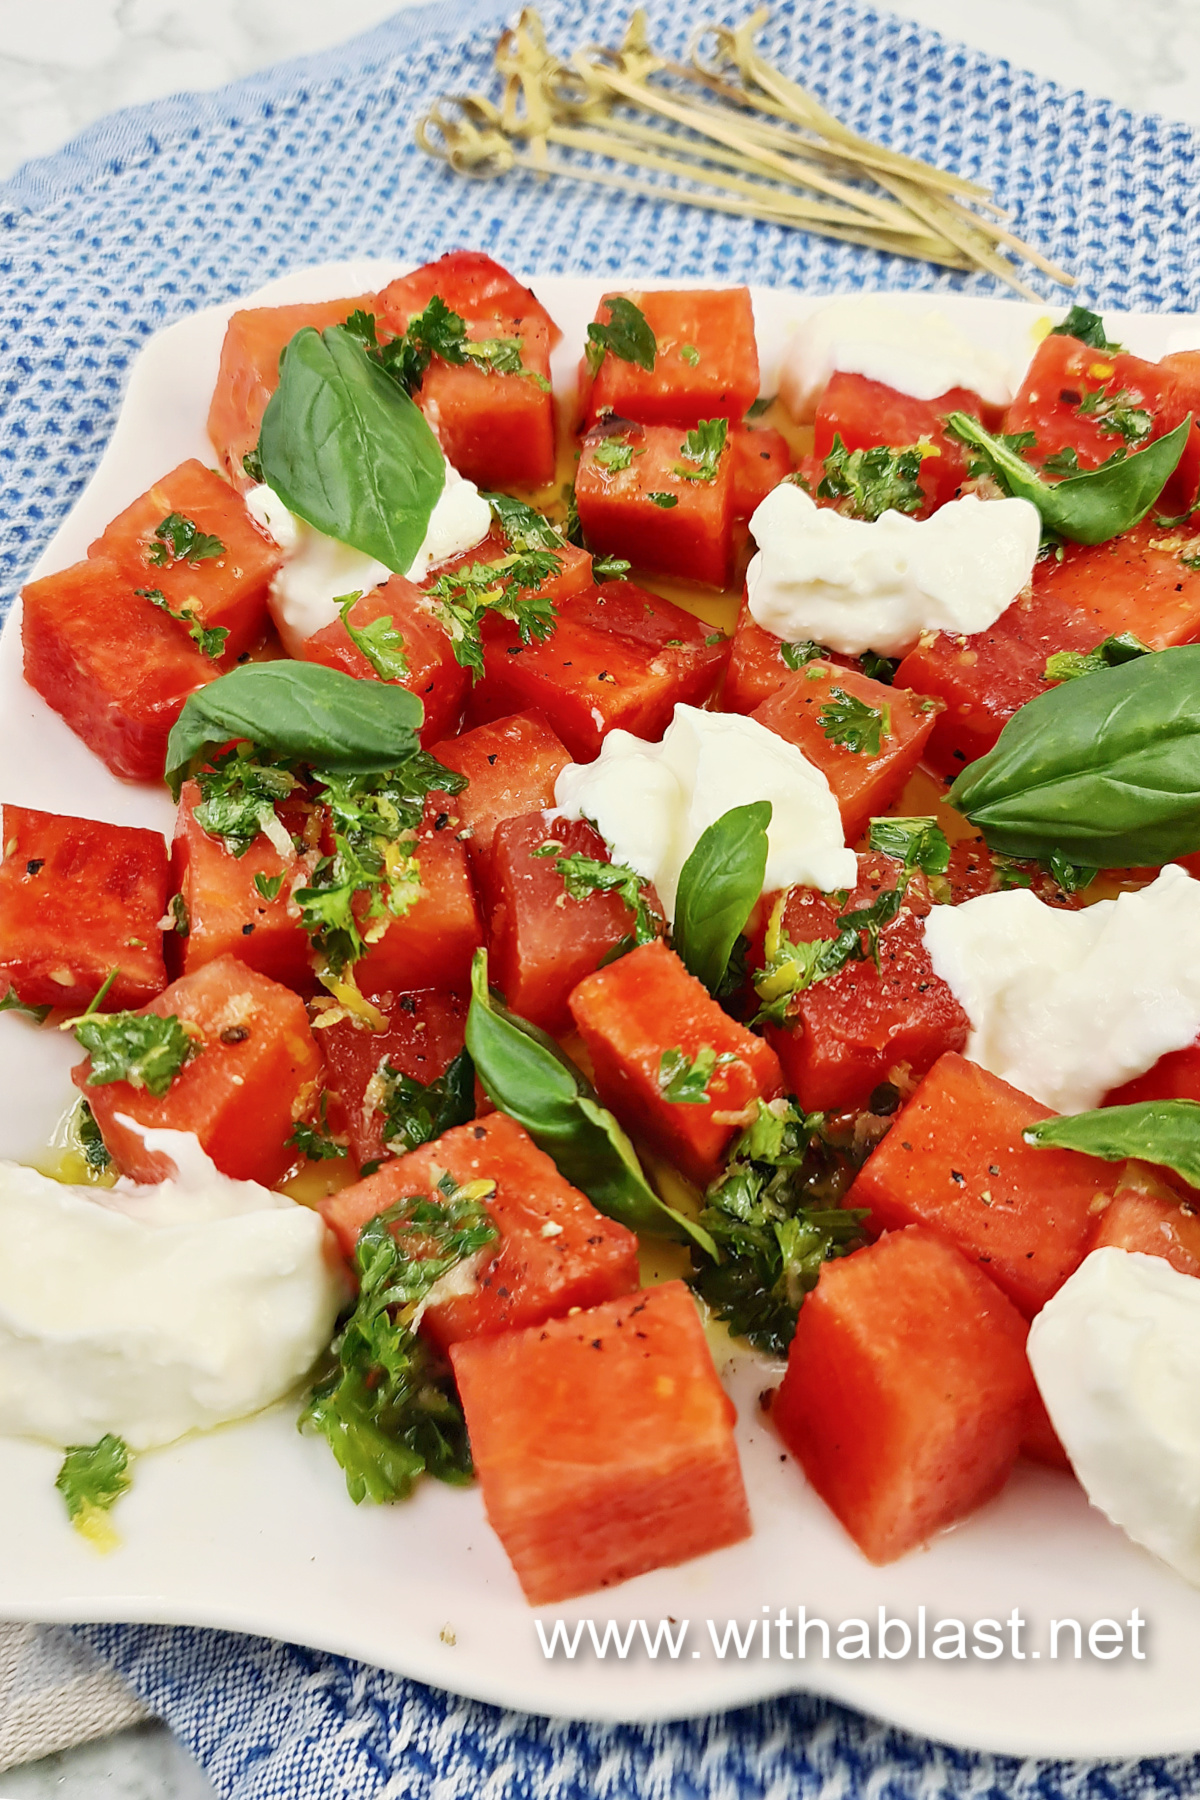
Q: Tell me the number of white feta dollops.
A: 7